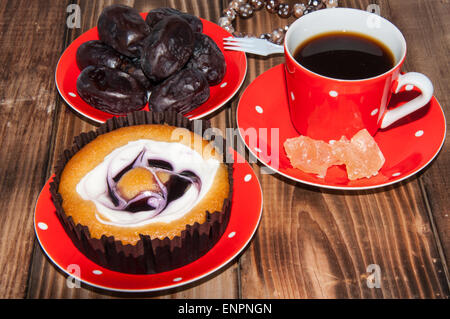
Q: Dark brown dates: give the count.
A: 7